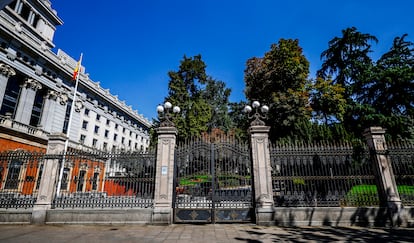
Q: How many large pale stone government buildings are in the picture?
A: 1